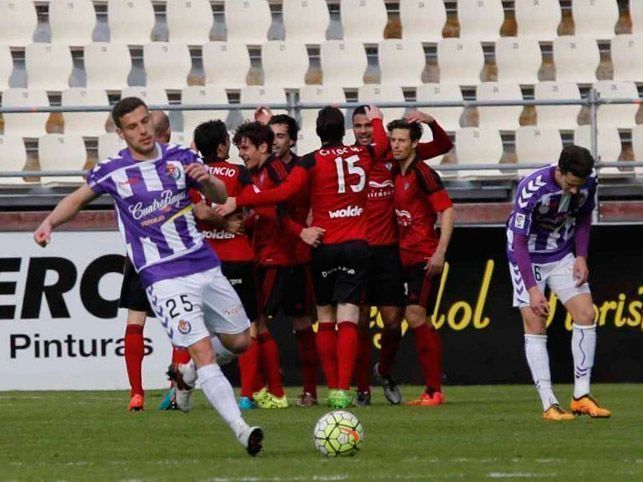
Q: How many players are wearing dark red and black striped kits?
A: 7